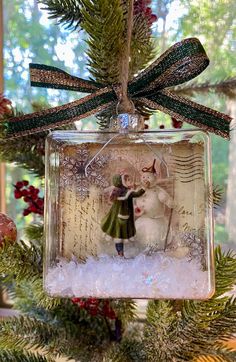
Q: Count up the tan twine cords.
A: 1